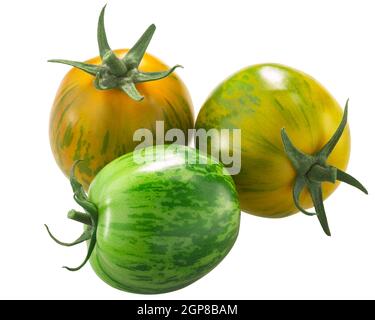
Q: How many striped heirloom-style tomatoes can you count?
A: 3